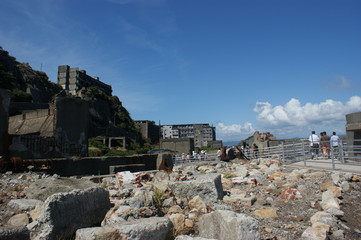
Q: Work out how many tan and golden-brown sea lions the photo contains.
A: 0